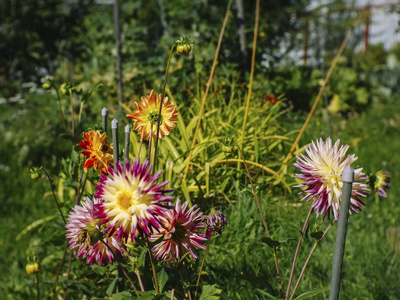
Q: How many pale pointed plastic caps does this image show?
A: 4